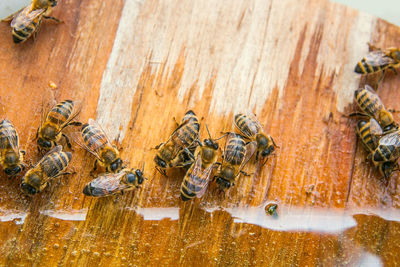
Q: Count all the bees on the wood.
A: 14